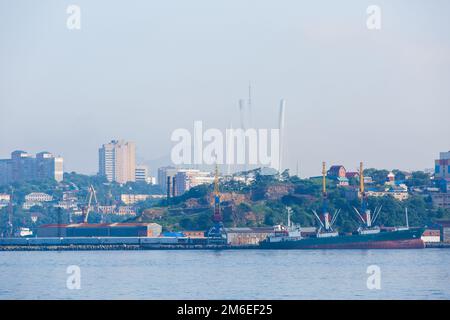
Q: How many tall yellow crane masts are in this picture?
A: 3